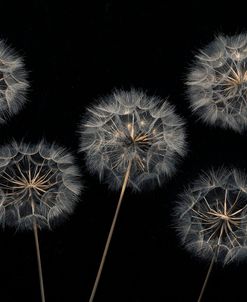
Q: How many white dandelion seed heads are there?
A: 5